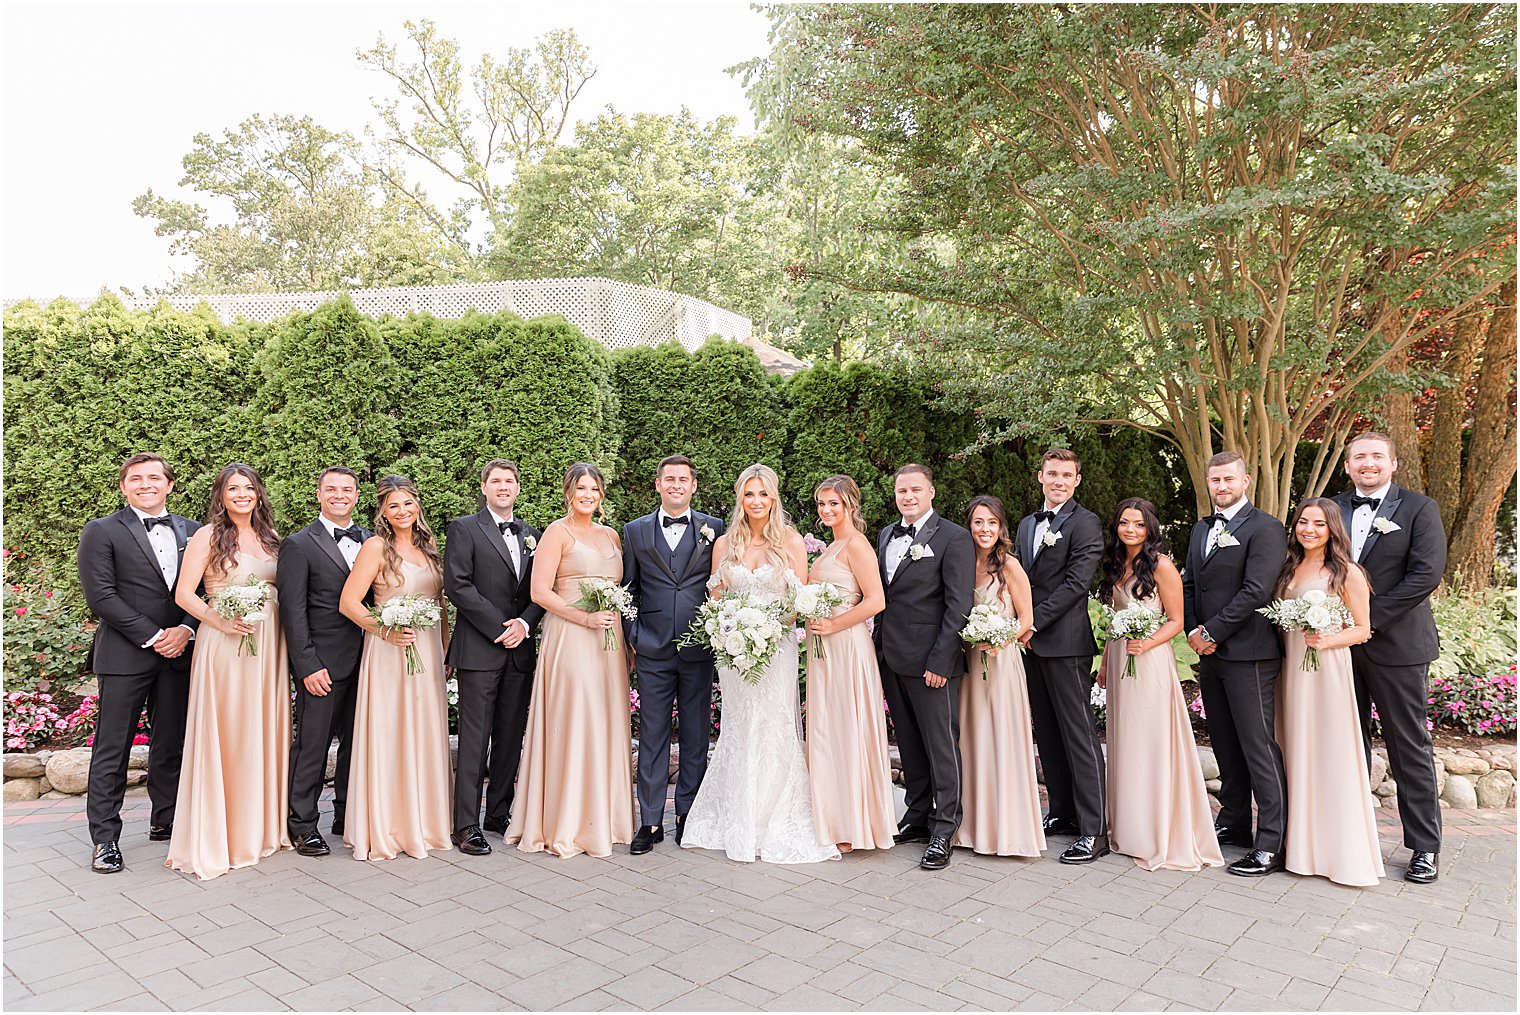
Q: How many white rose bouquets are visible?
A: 8